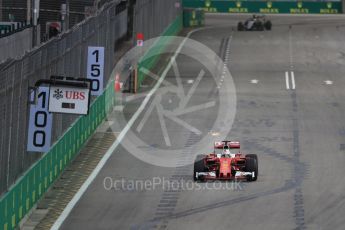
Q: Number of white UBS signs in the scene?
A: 1